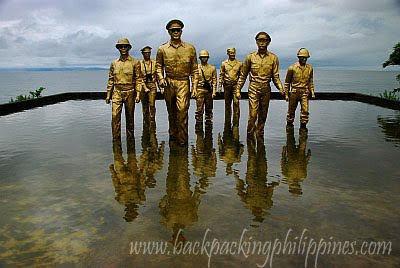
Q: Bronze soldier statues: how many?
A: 7